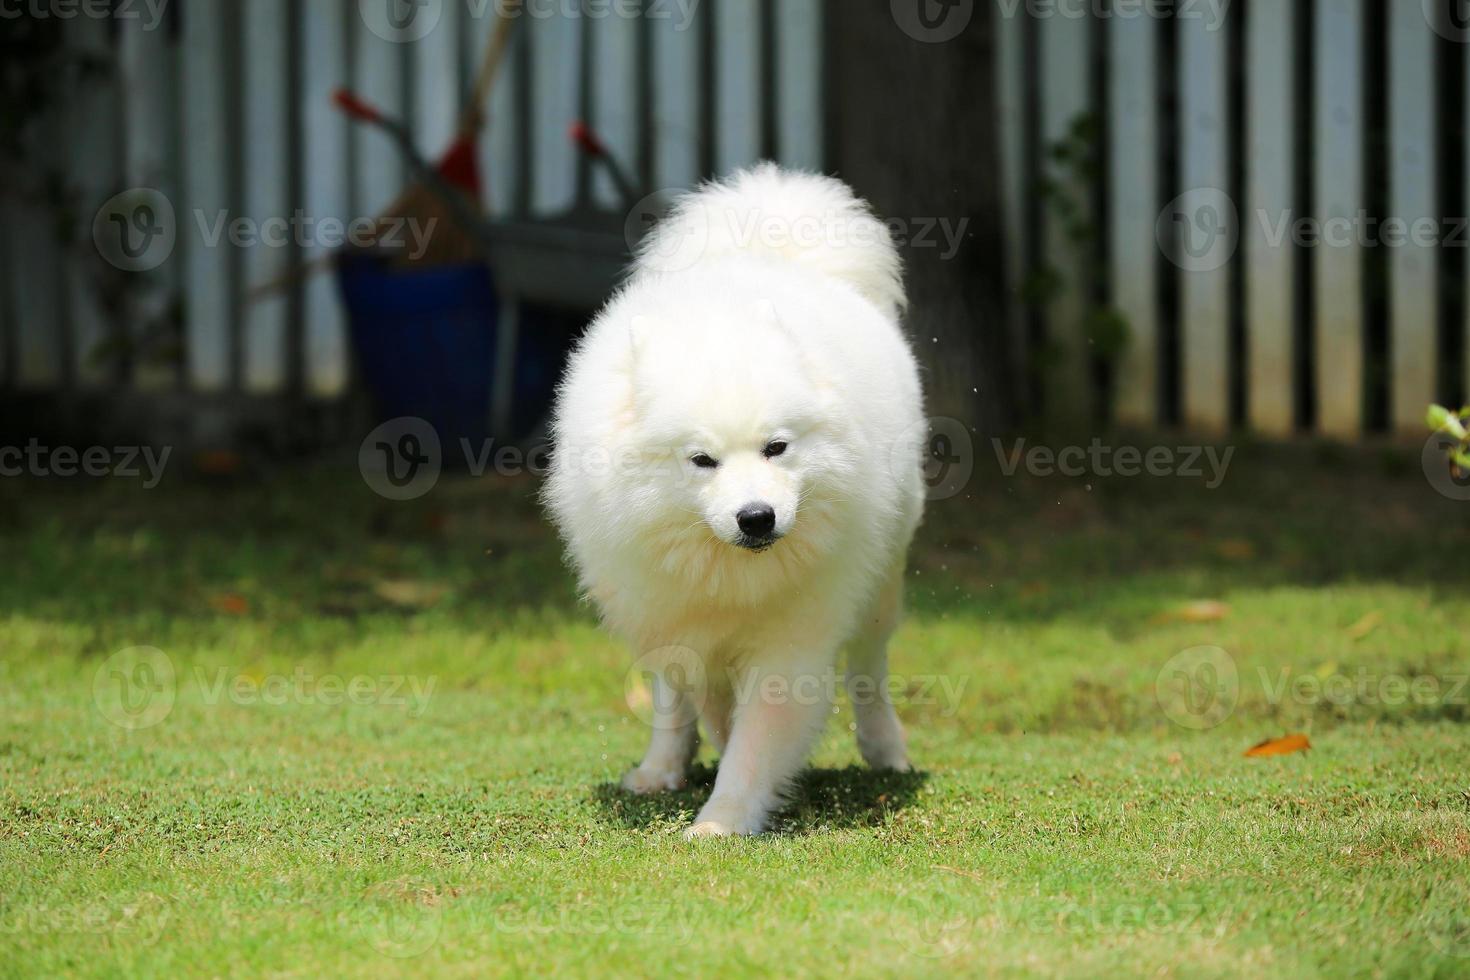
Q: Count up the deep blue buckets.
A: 1